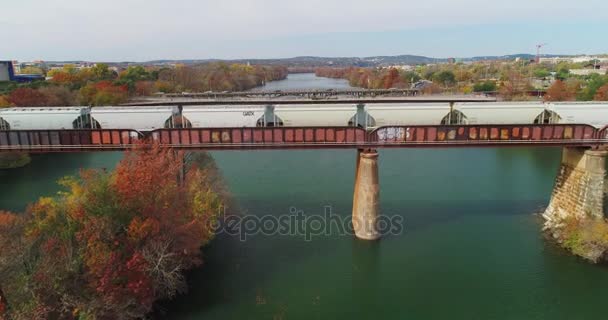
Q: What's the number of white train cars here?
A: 7